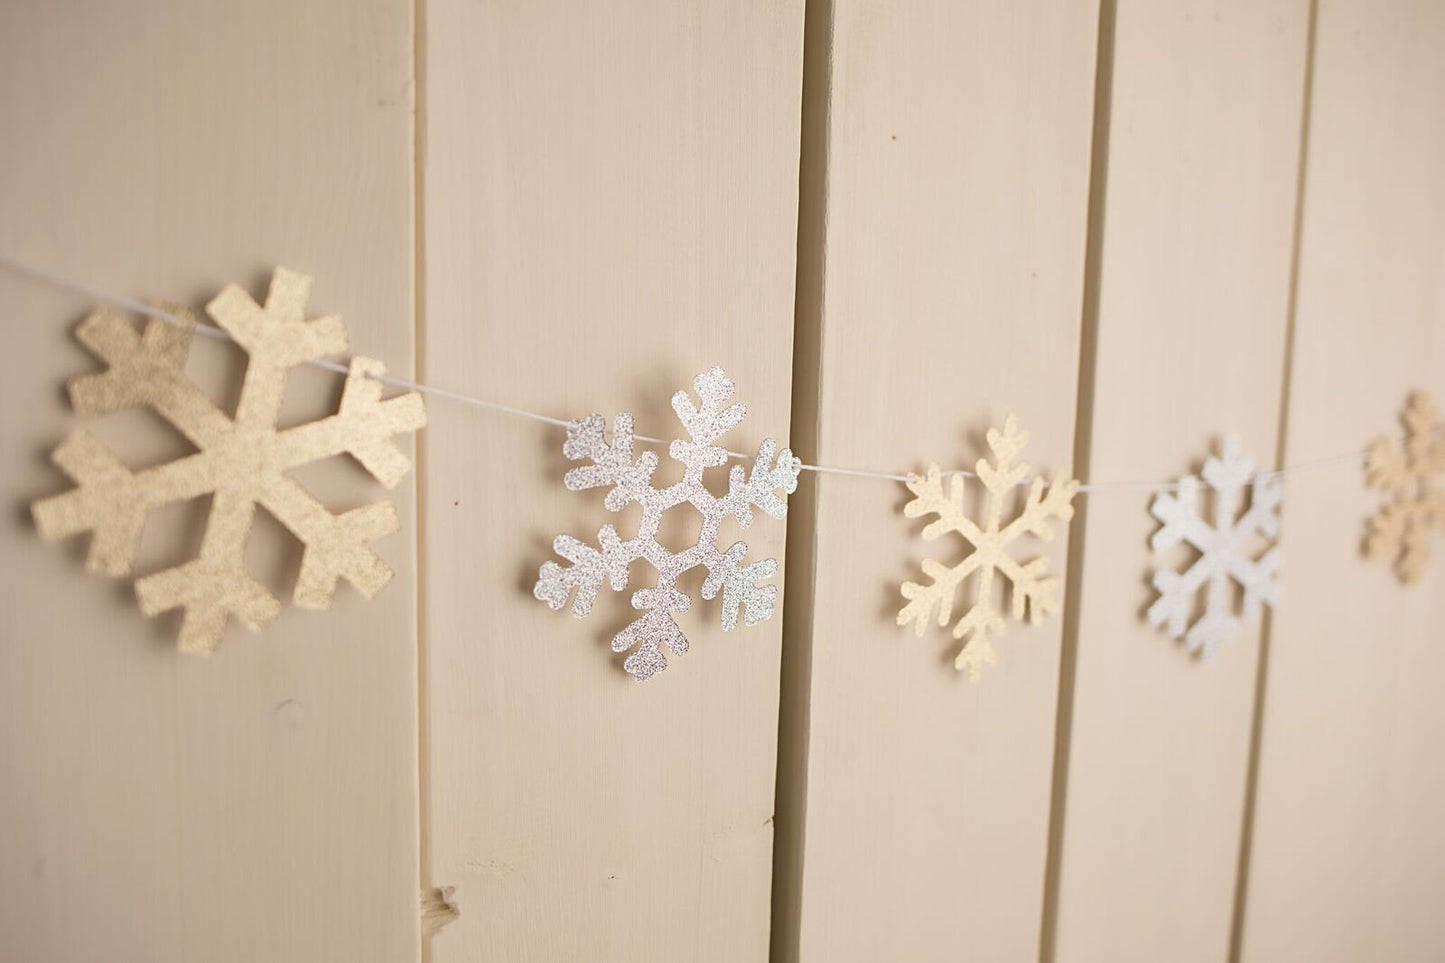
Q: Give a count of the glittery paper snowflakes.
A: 5